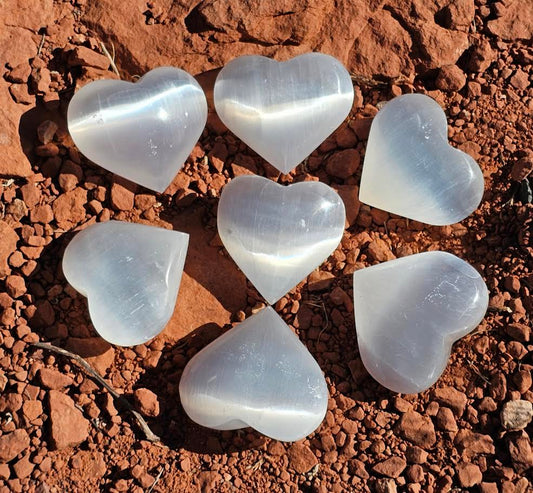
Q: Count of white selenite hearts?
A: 7